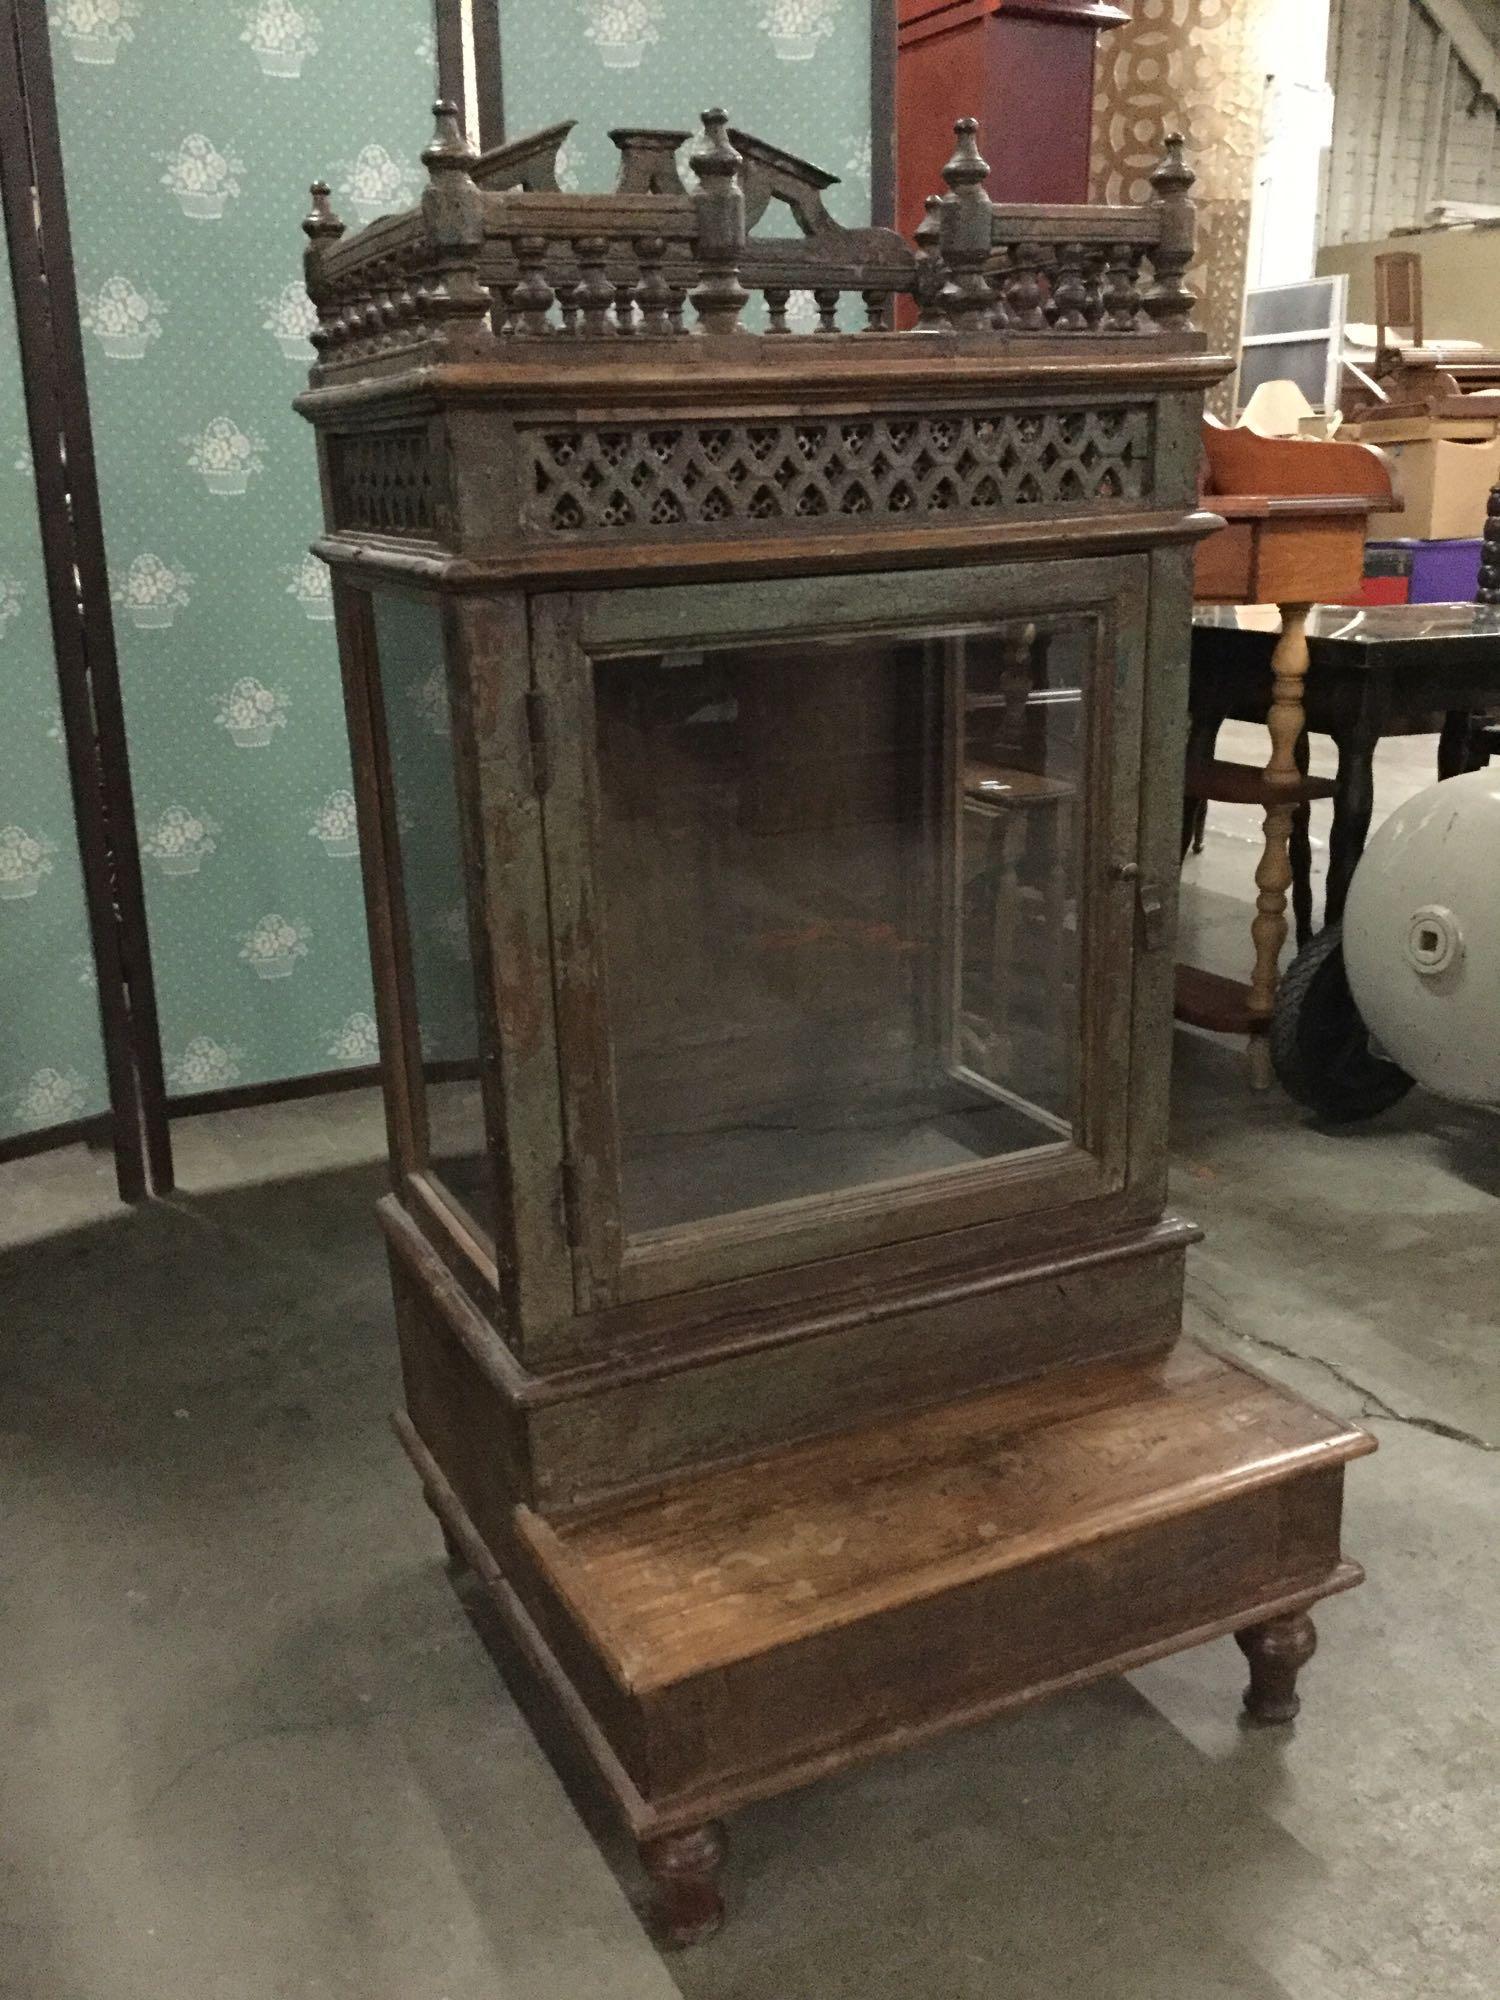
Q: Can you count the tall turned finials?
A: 6